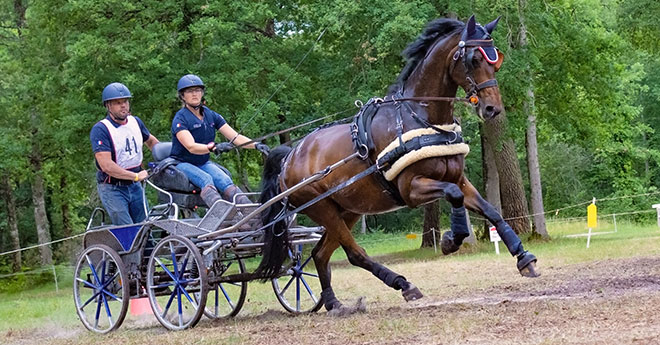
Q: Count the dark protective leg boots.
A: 4